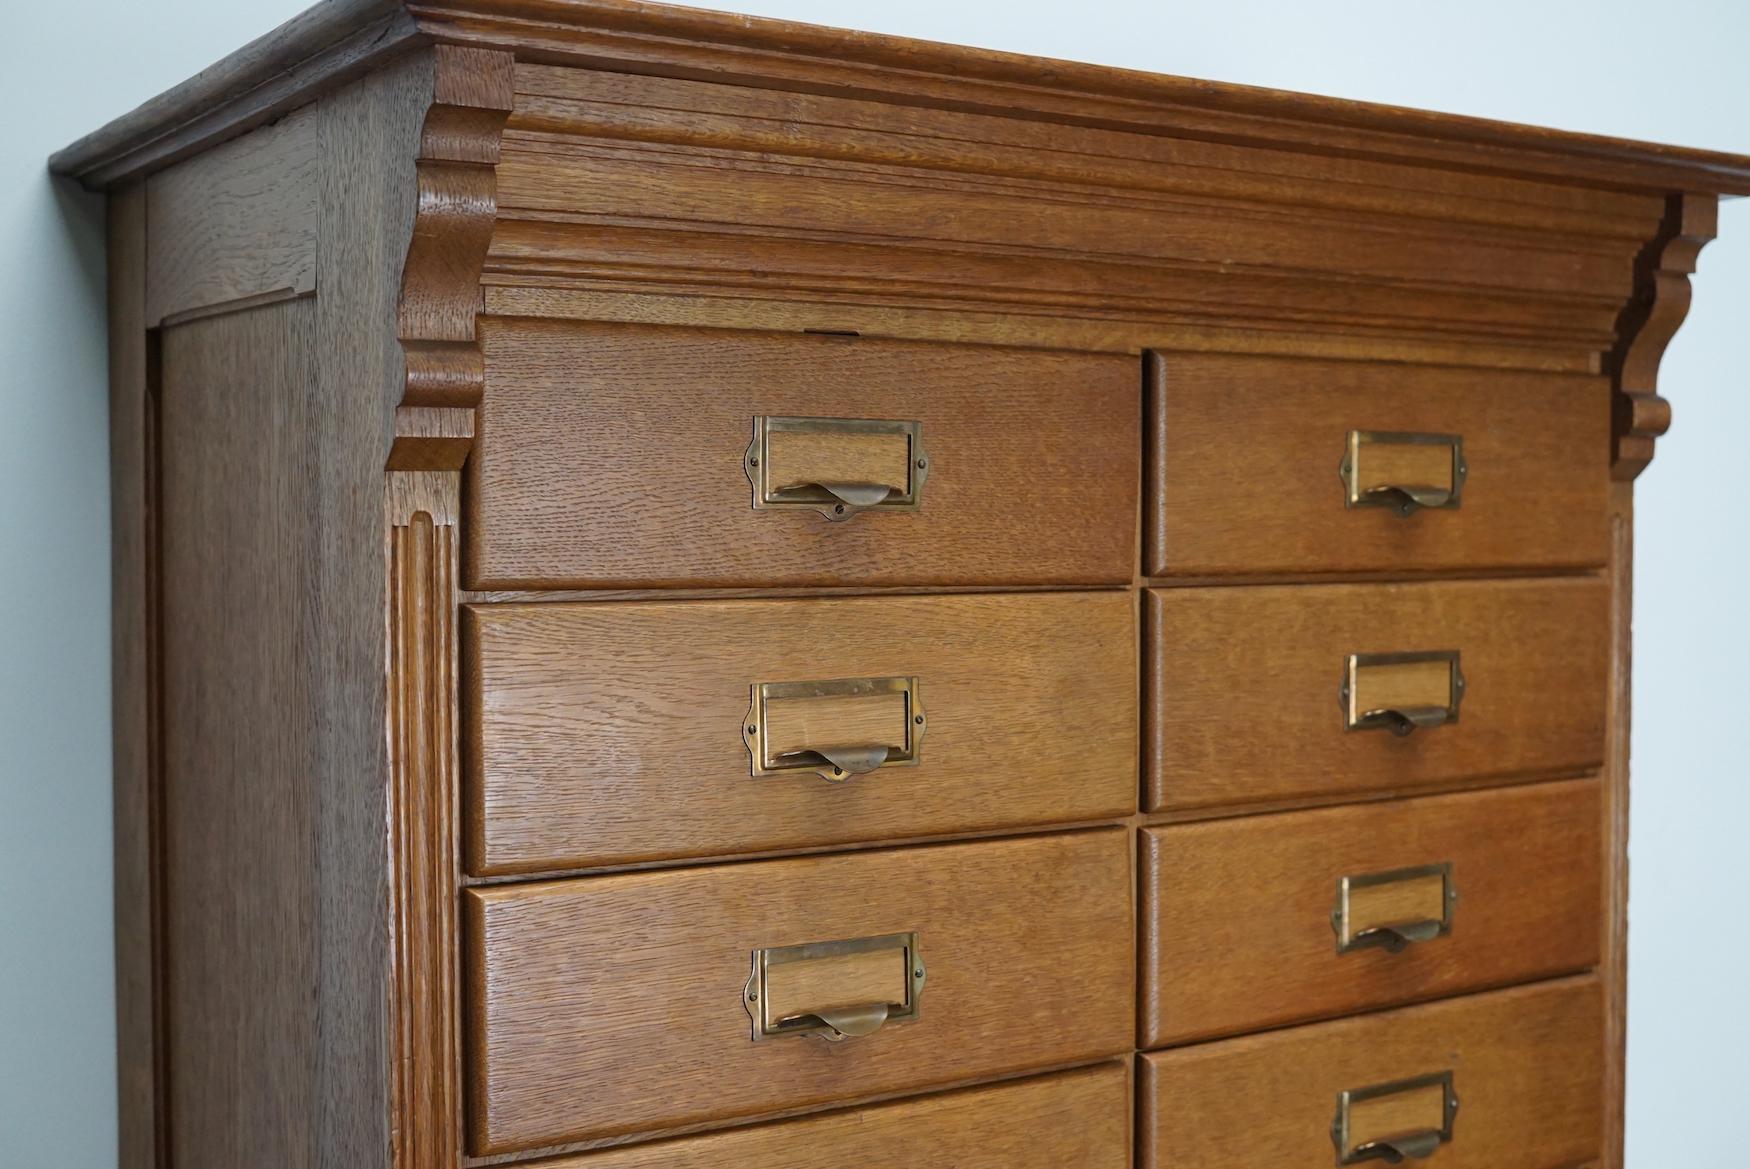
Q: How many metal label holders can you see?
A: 7